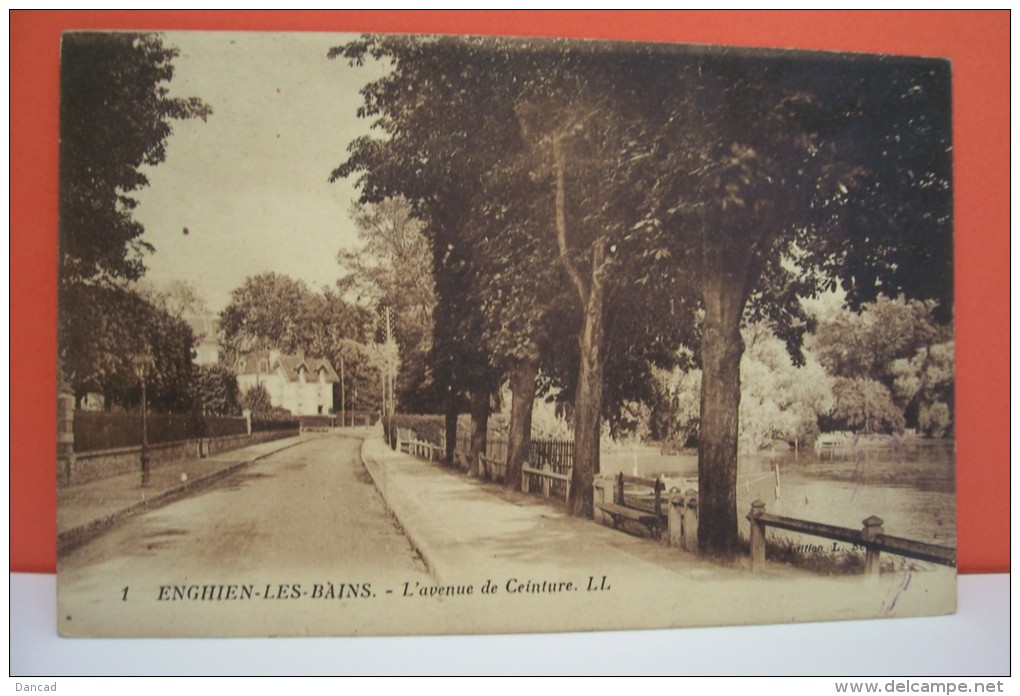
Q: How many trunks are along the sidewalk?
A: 5